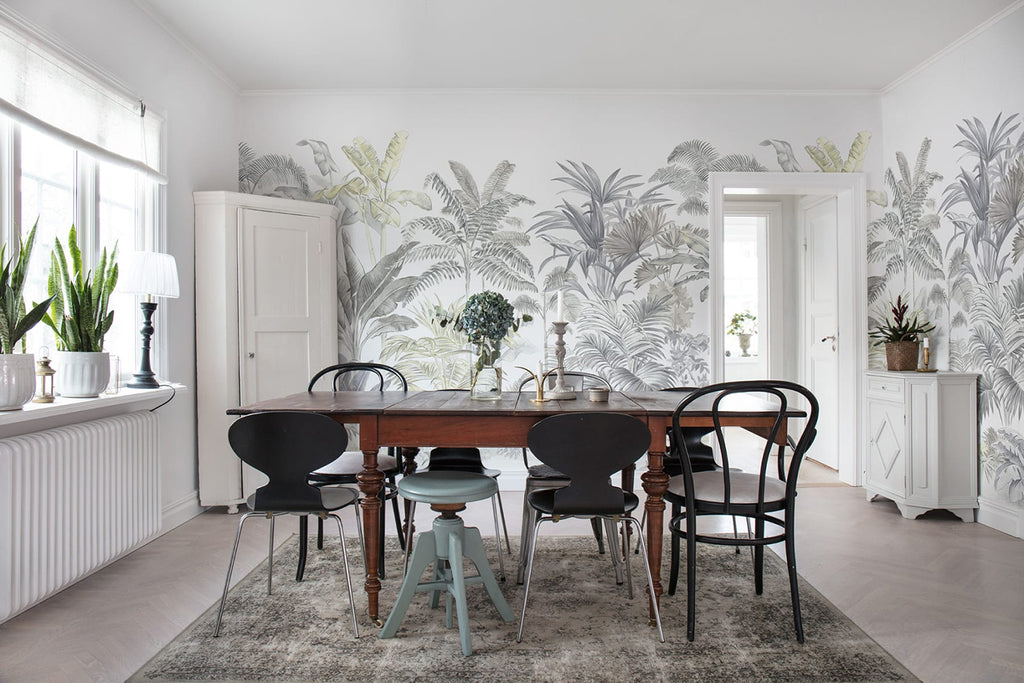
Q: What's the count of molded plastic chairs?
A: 4